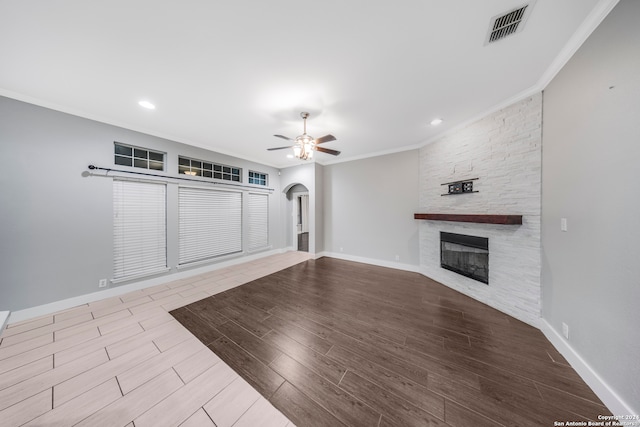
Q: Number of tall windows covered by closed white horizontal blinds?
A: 3